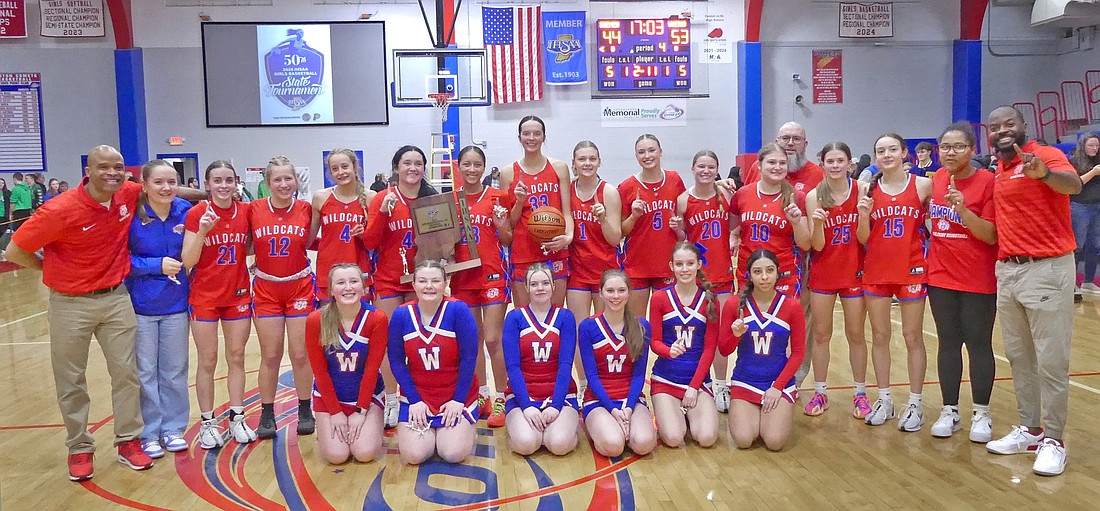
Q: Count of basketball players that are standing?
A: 12